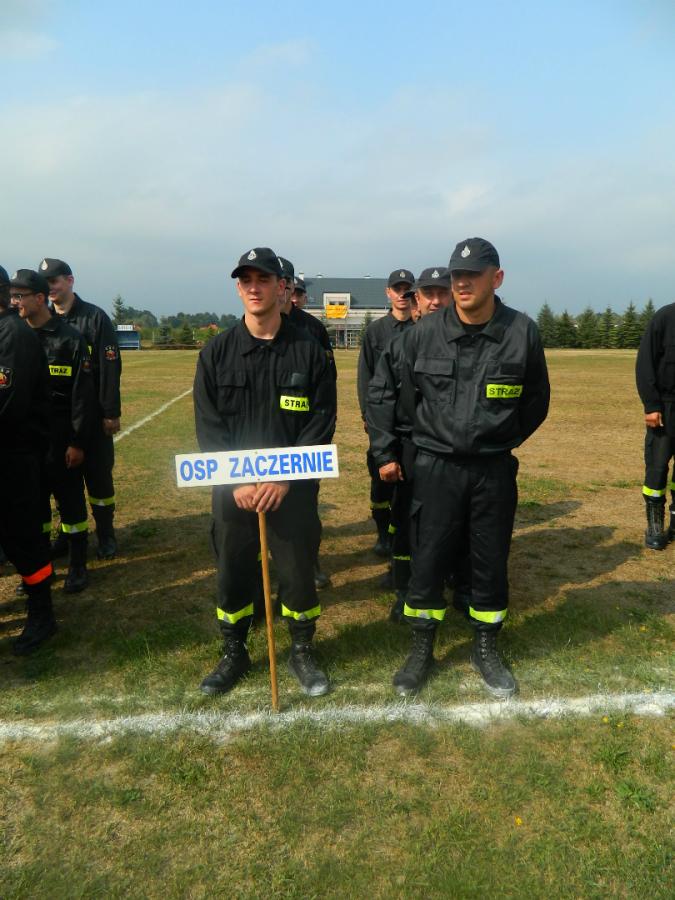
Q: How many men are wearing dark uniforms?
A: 11